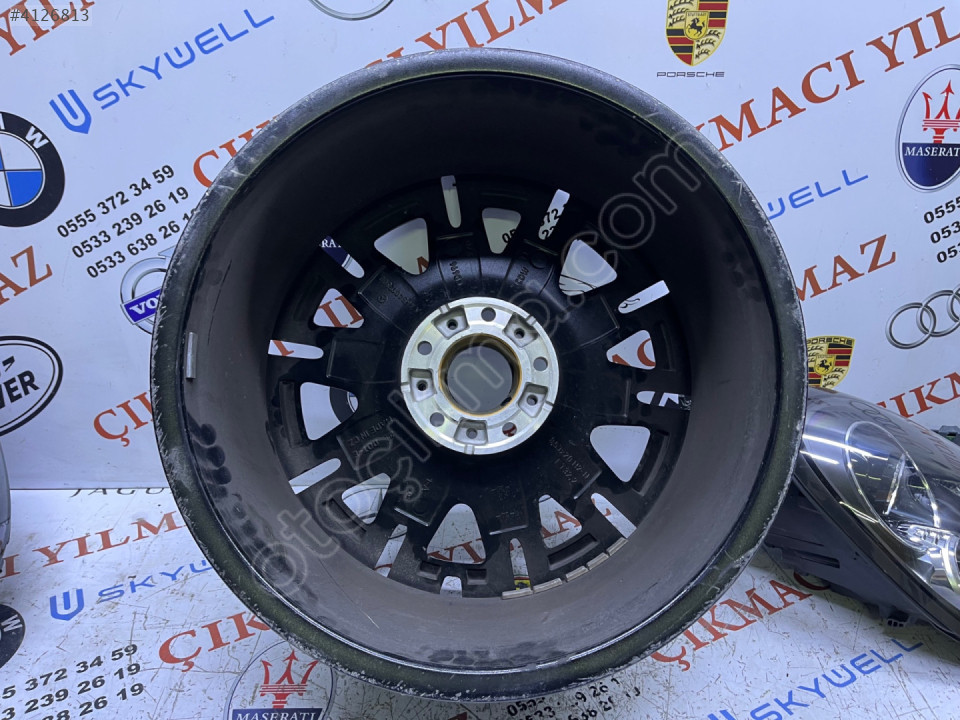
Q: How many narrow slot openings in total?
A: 10